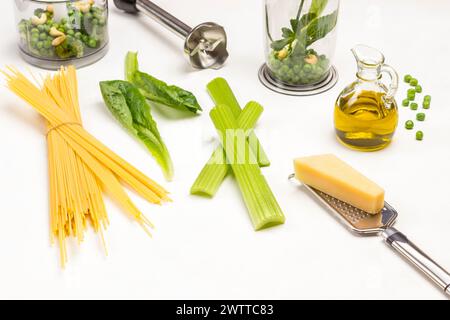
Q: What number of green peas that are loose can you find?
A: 12